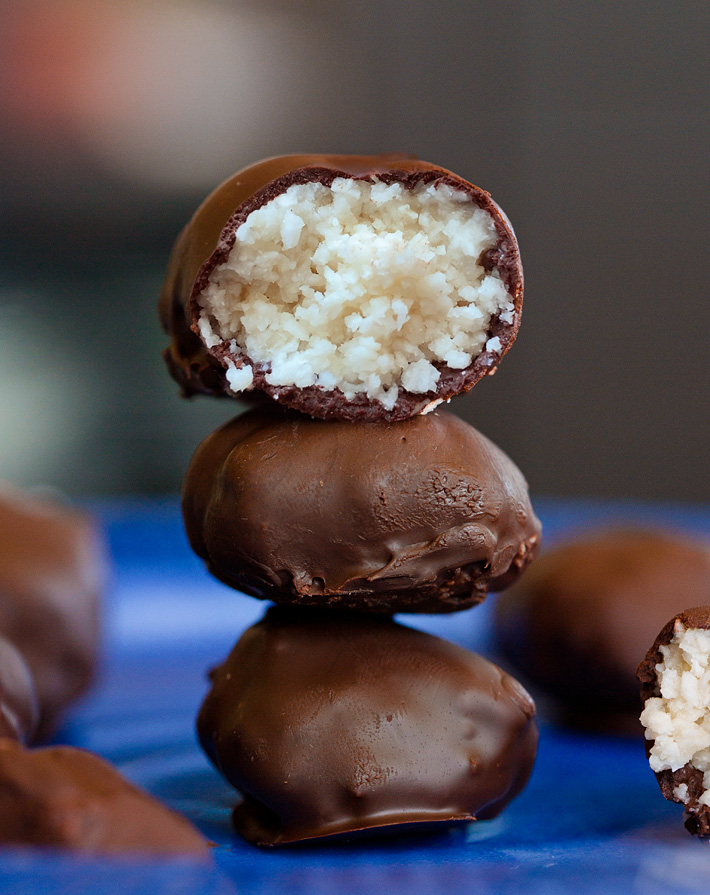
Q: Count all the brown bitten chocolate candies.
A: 2